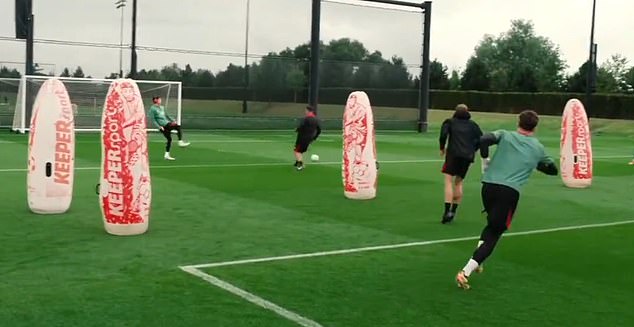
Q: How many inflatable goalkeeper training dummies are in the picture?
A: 4